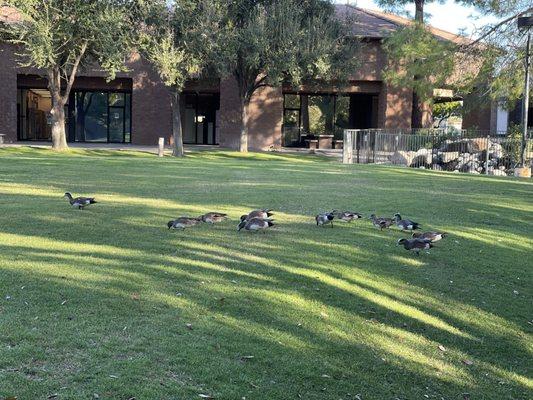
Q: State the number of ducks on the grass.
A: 11